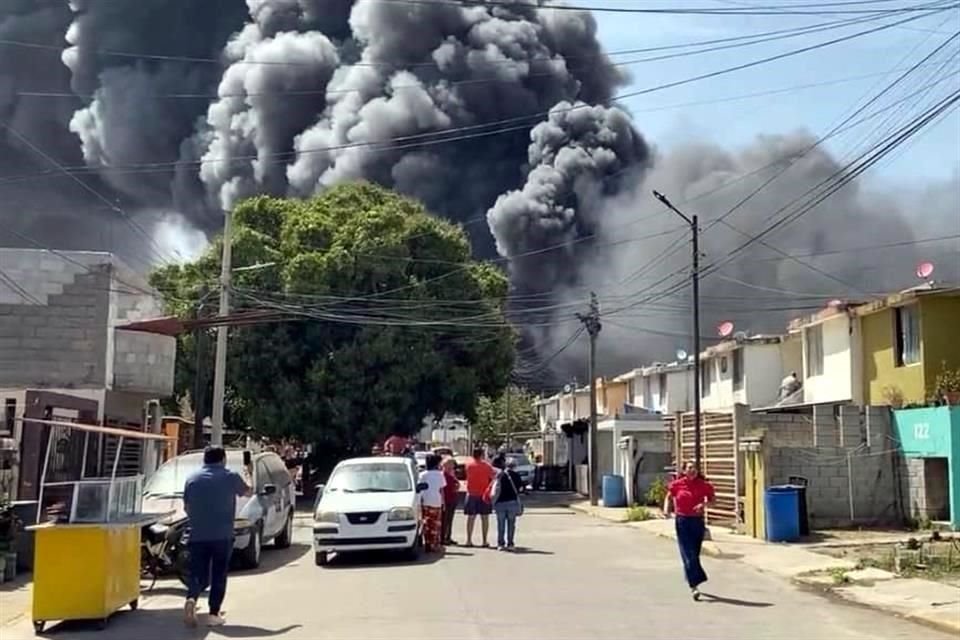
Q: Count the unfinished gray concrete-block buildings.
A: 1